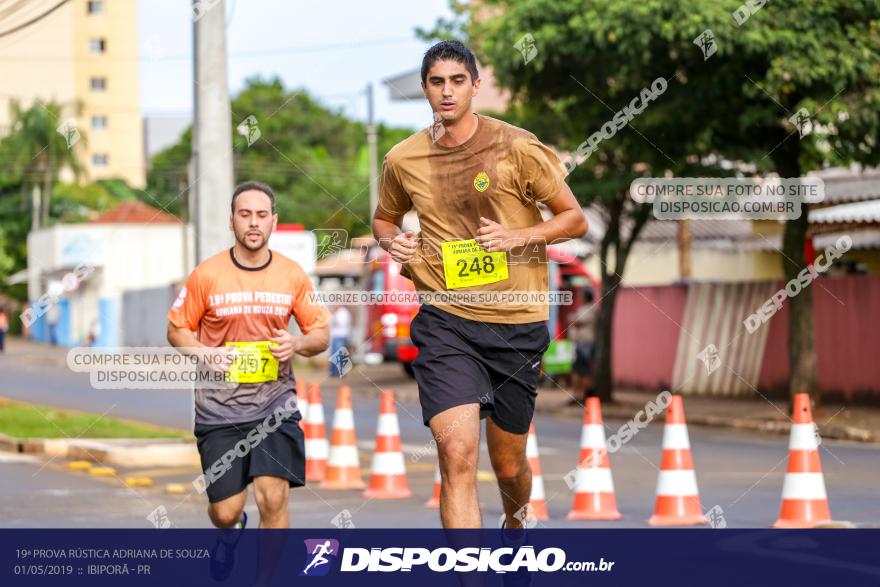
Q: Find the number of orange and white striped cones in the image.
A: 9